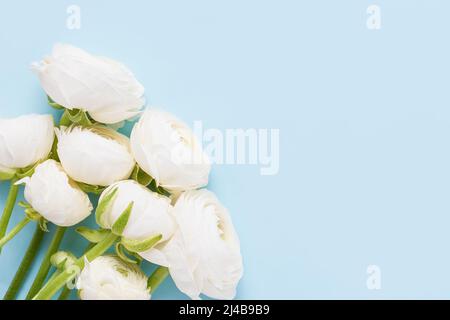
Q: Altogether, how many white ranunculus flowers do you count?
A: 8